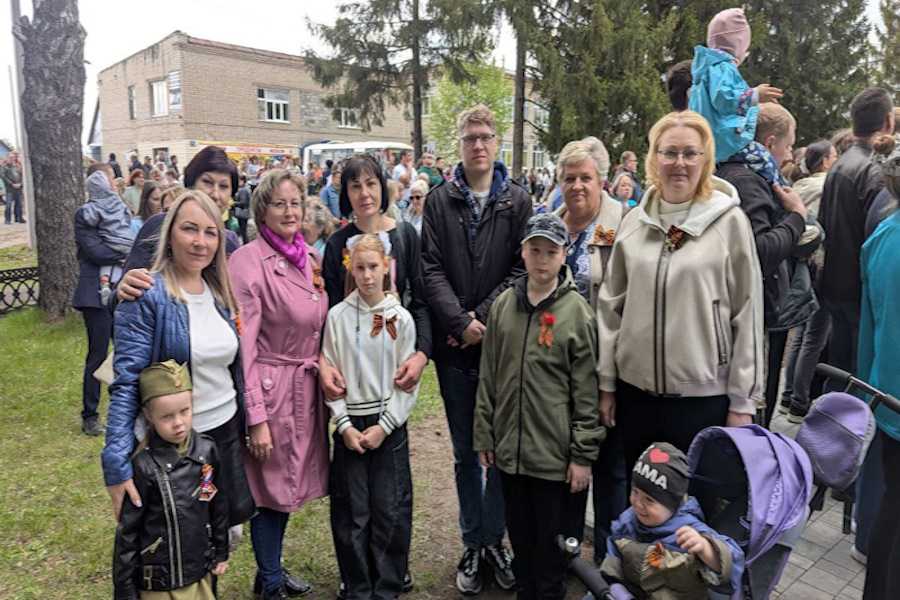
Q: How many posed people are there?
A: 11